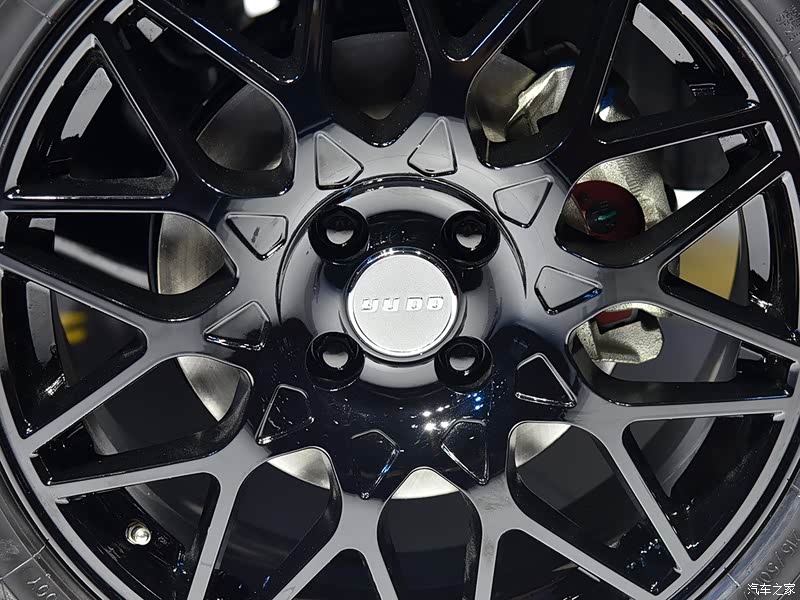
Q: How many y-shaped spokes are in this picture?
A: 10